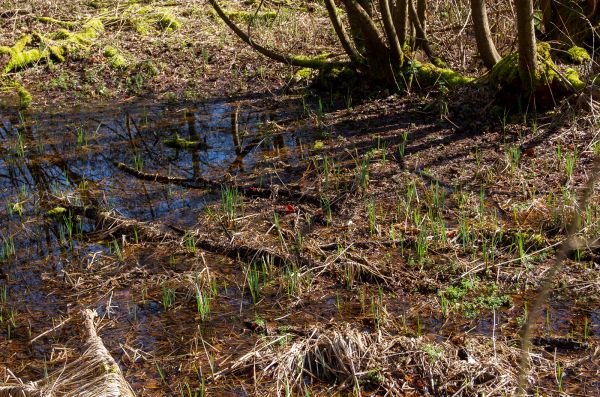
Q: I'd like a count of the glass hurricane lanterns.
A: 0